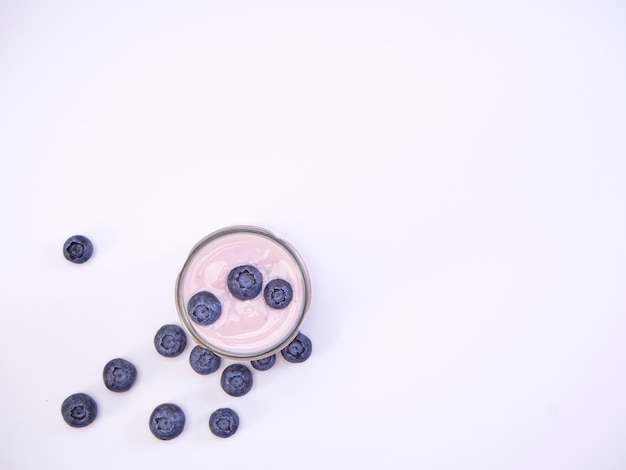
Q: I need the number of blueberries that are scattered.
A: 10